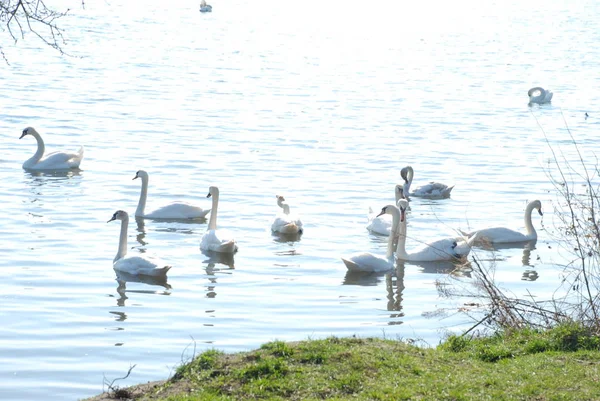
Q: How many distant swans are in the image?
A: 2